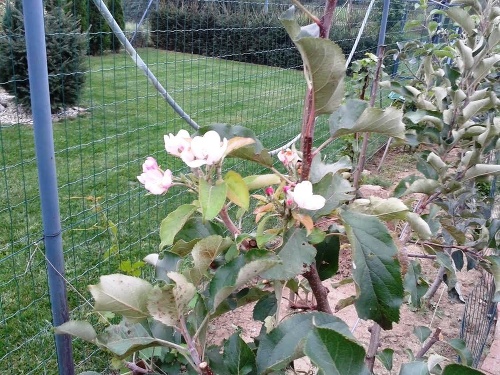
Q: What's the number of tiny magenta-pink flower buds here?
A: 3